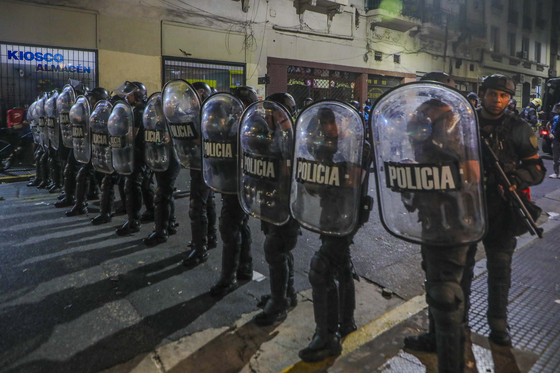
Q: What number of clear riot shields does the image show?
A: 14